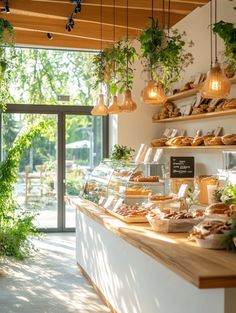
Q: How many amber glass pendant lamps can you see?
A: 5